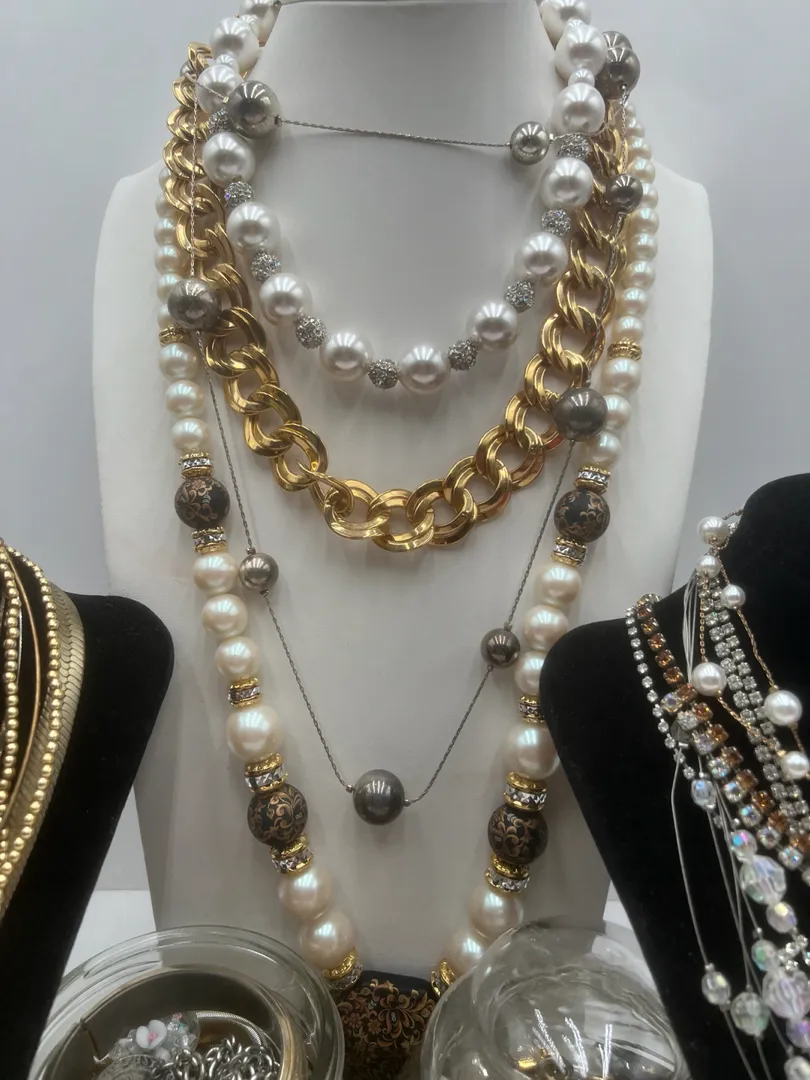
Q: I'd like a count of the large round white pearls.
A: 14